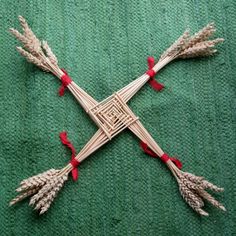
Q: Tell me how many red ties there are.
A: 4